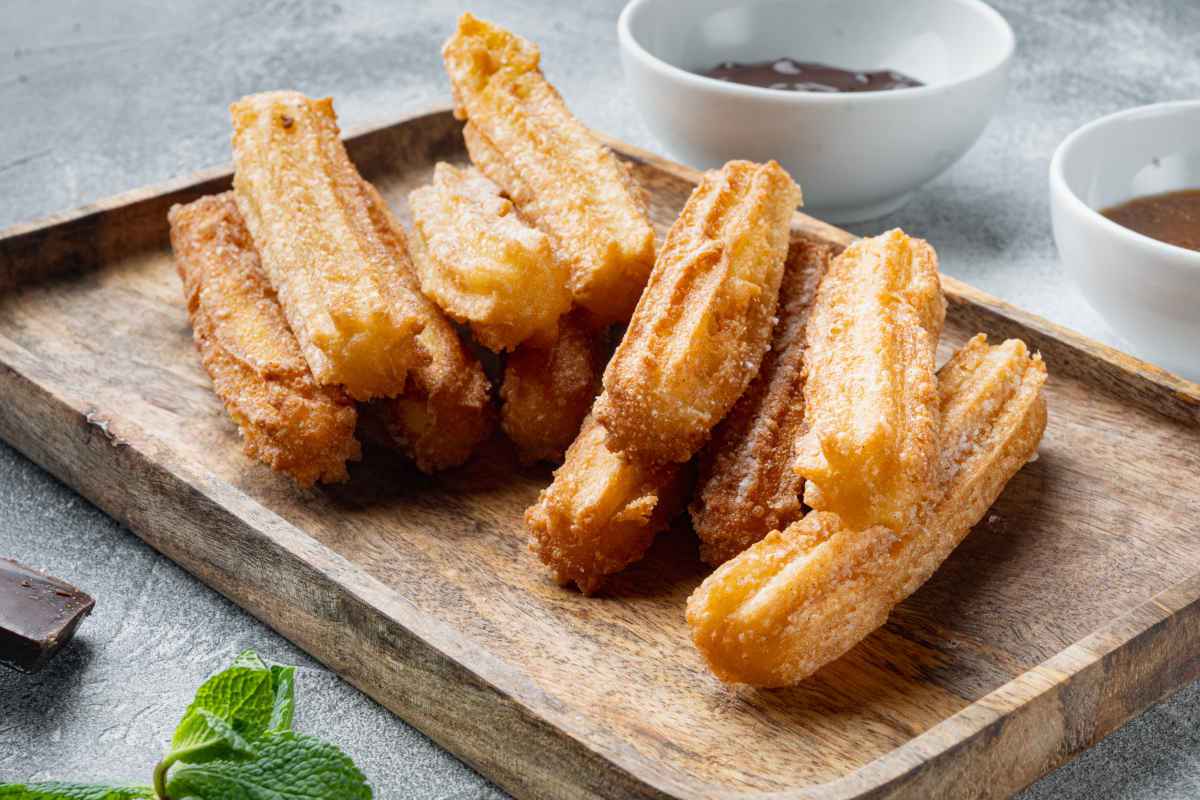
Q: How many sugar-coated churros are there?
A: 11